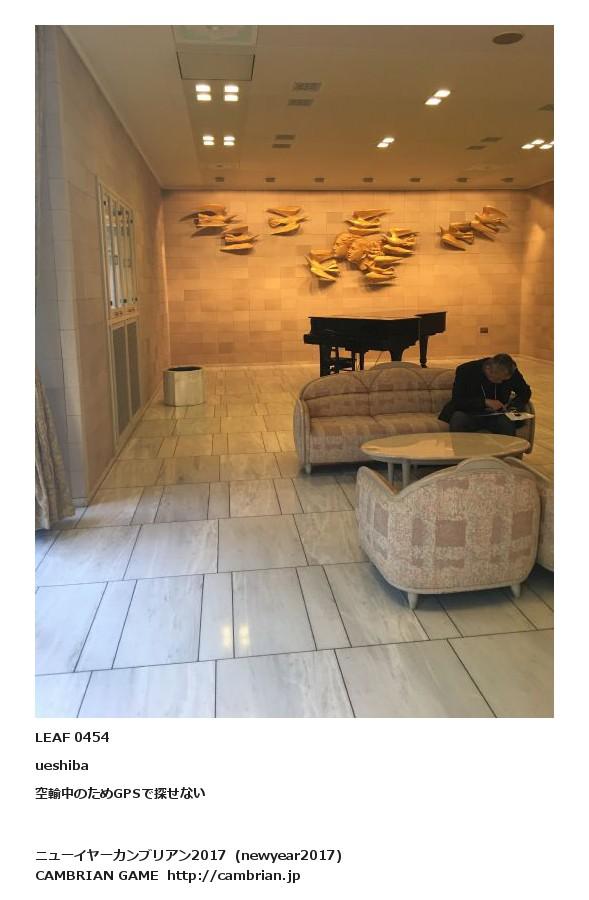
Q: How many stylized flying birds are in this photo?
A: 9